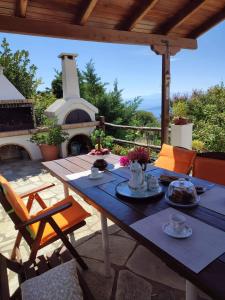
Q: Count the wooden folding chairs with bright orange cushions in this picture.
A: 3